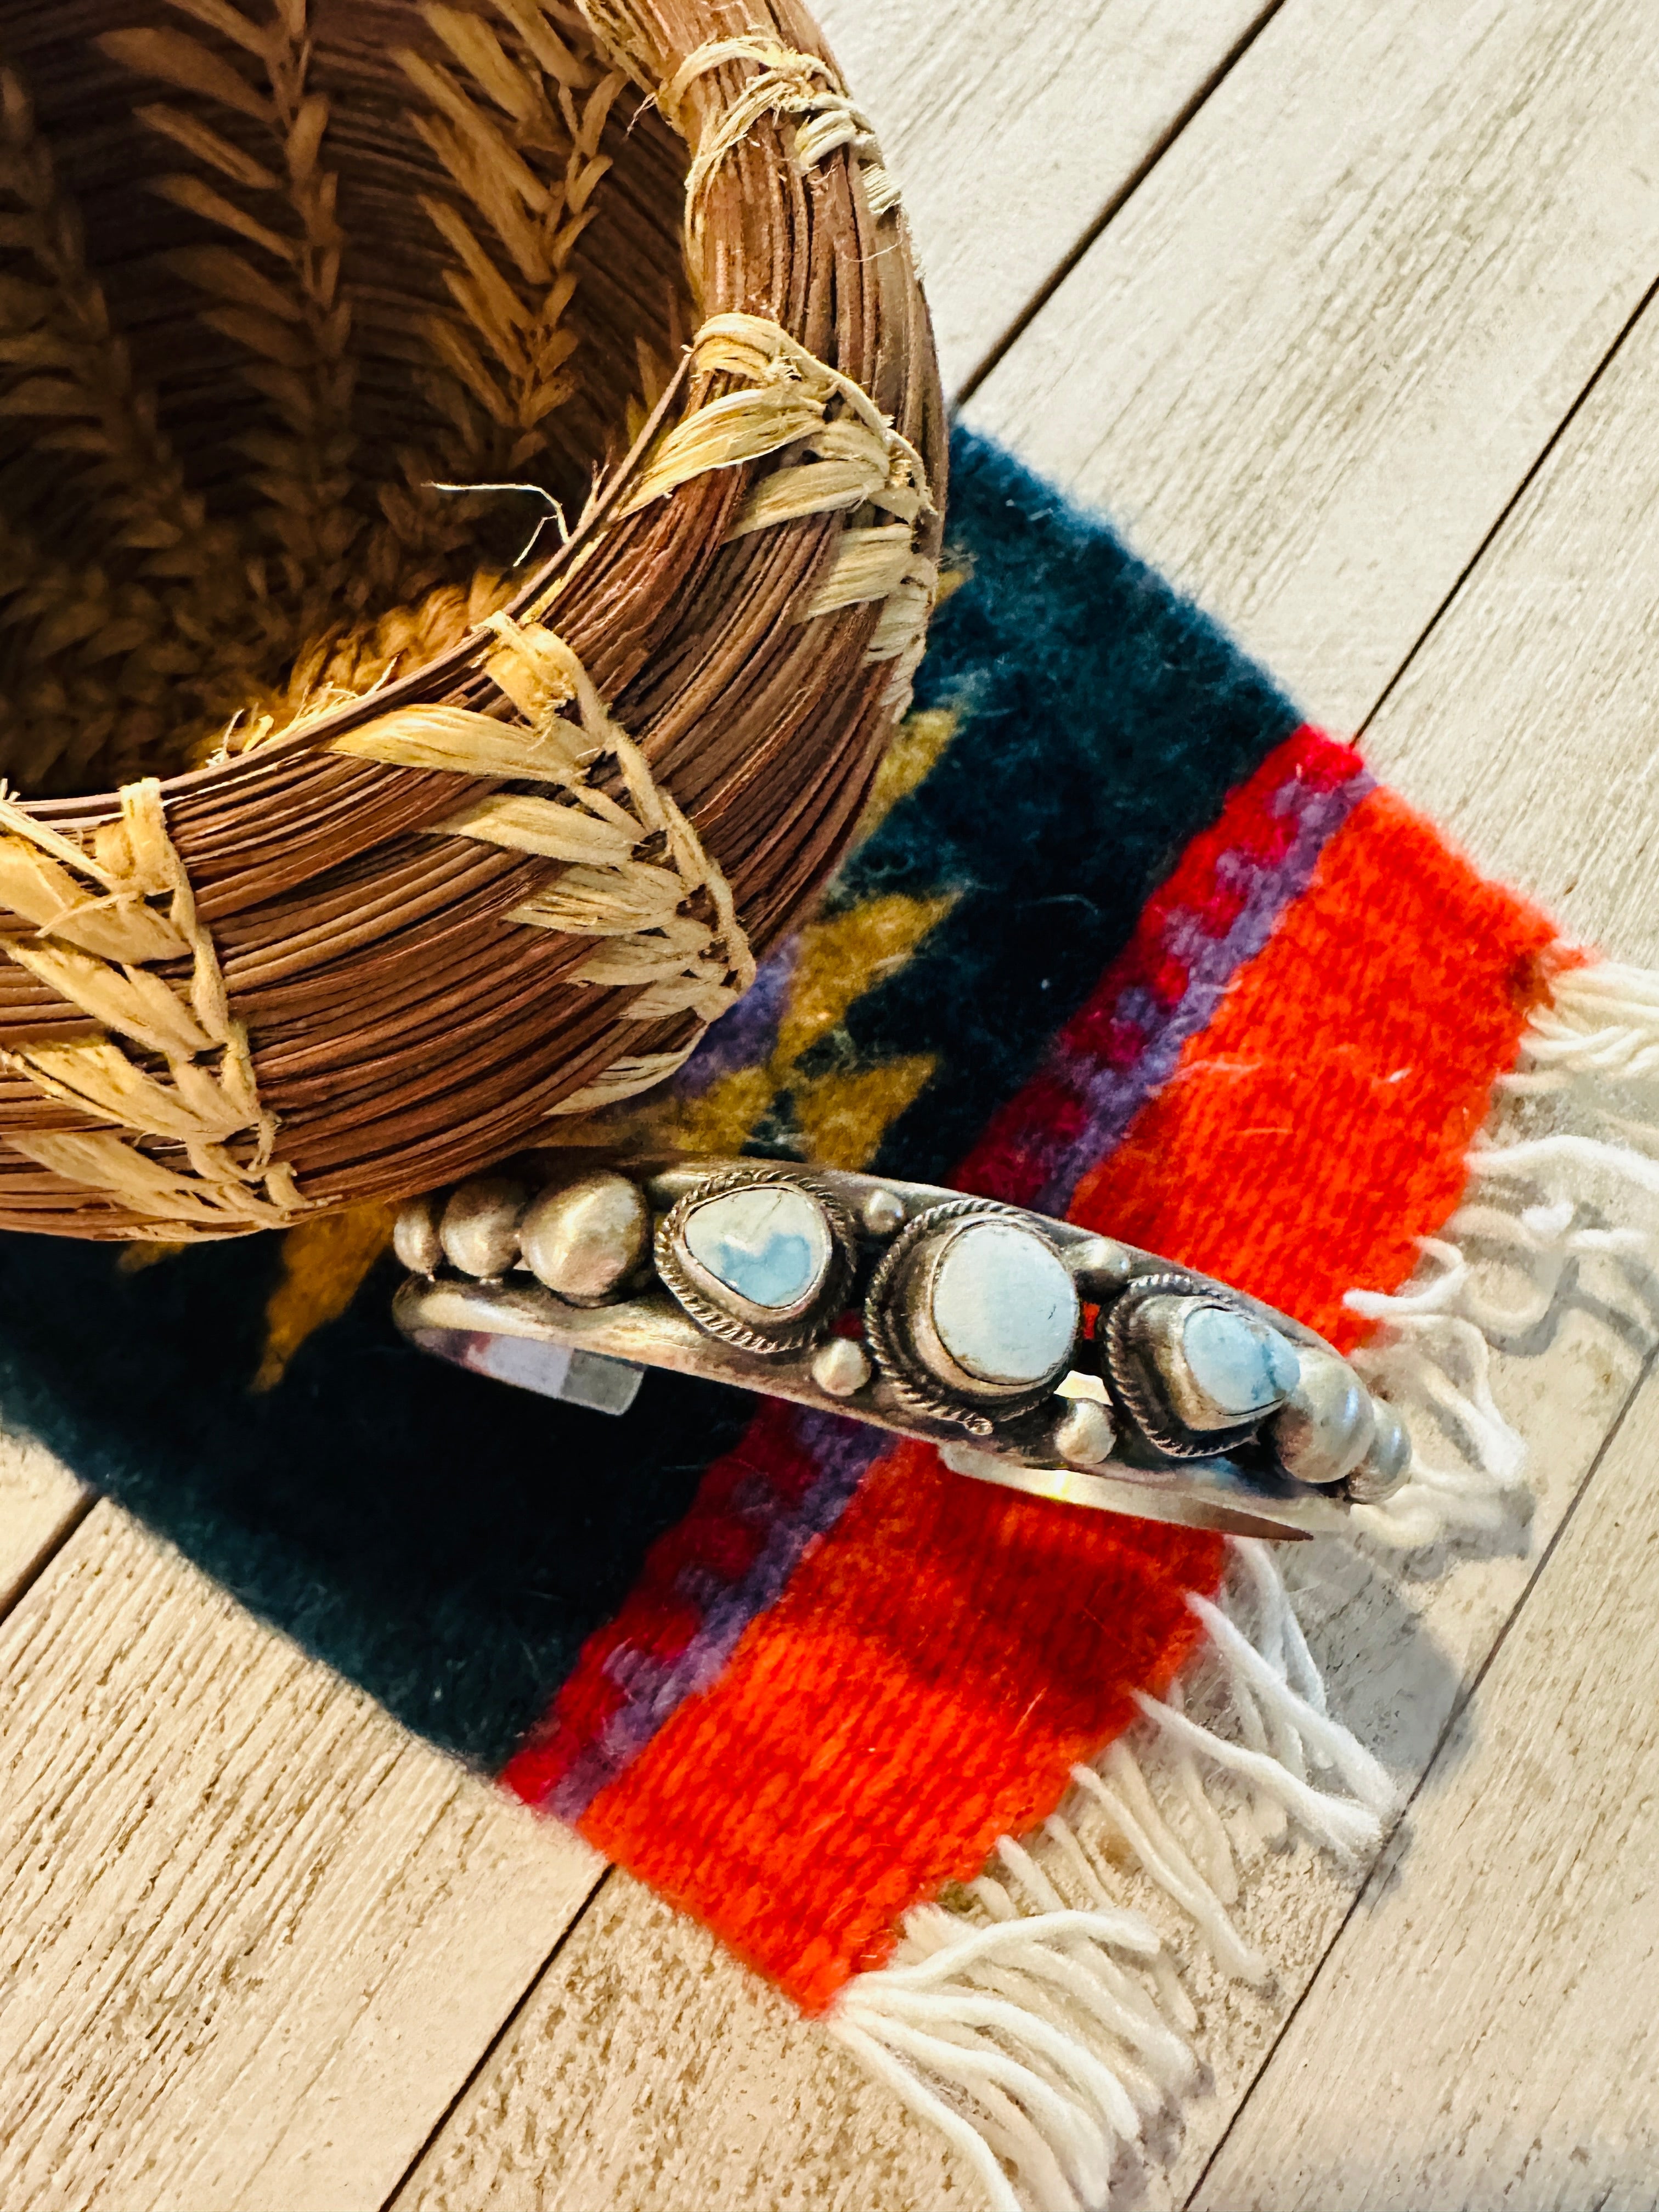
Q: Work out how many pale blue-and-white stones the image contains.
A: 3